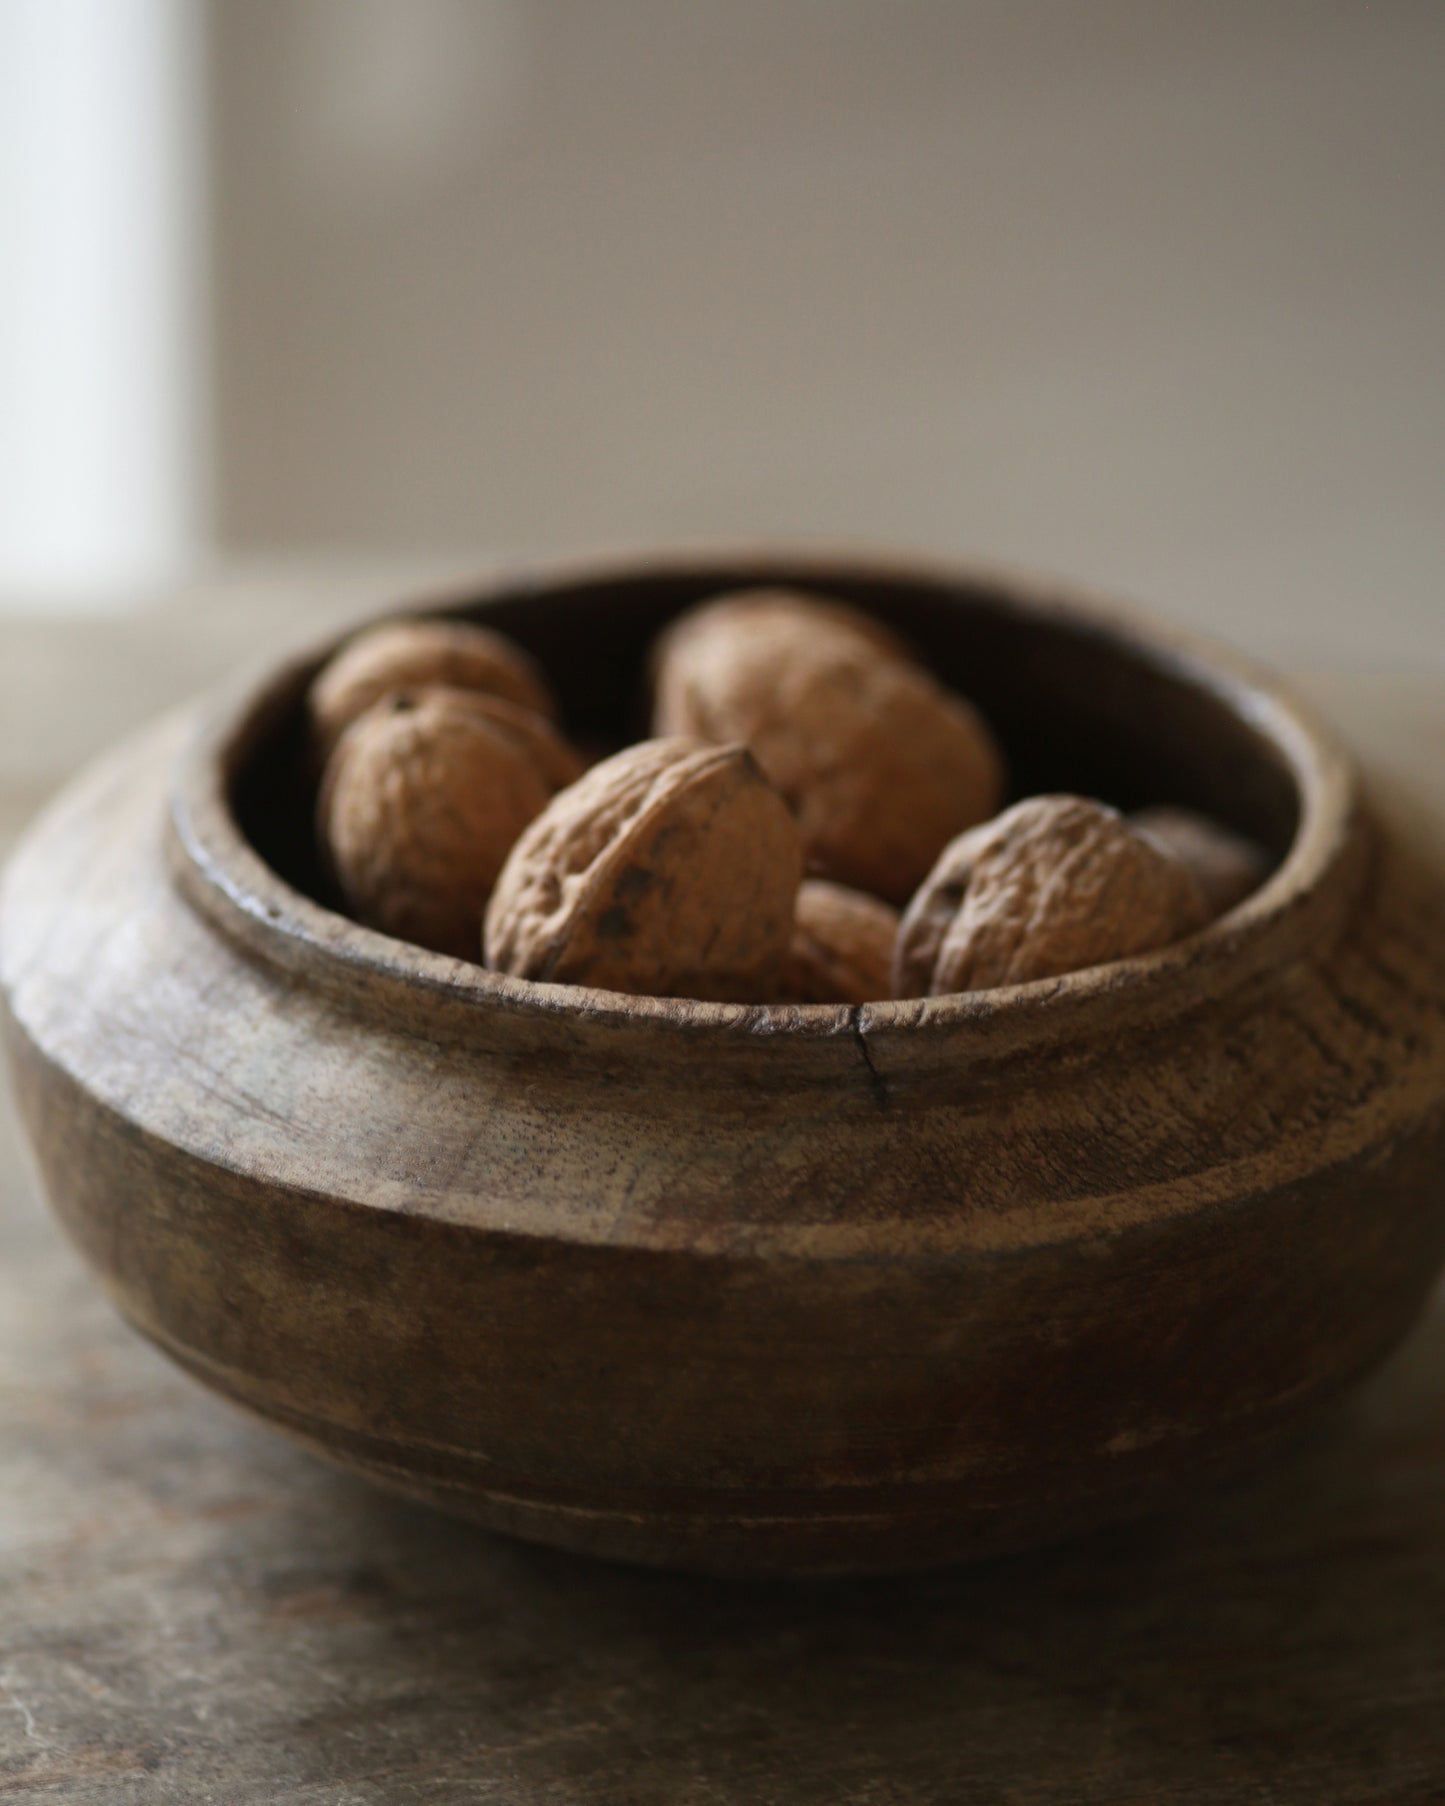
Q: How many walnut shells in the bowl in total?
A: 7